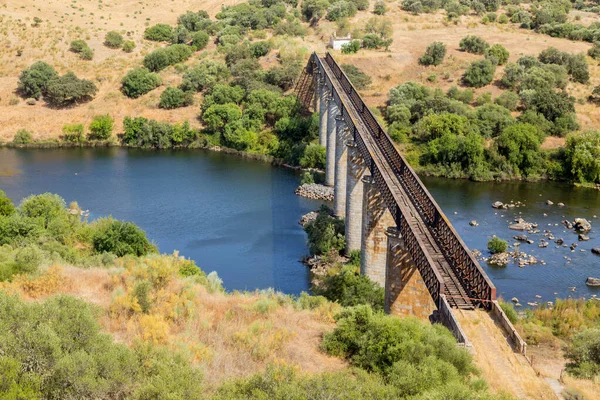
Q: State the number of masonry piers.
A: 7